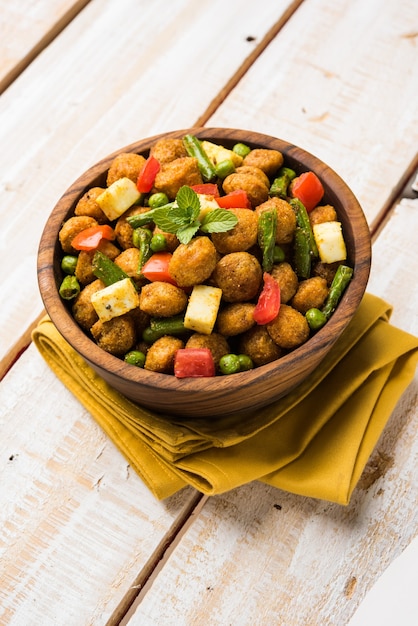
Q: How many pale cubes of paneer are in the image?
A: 6